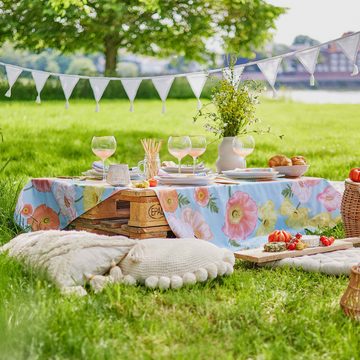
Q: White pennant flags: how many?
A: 11